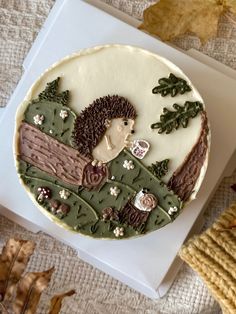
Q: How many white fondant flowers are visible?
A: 7